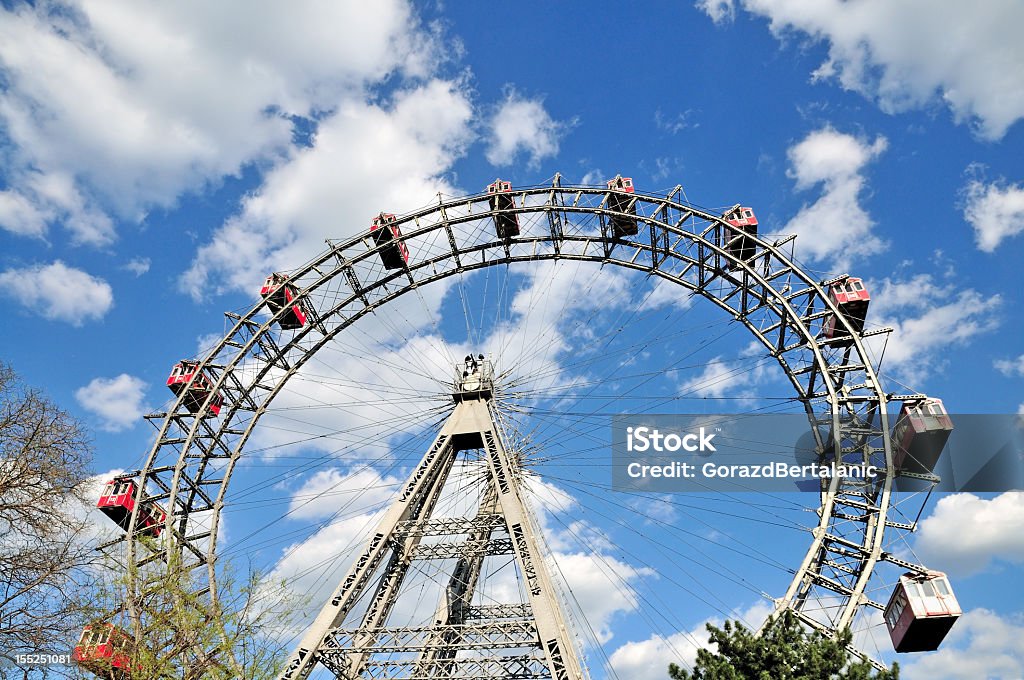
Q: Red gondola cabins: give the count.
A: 11